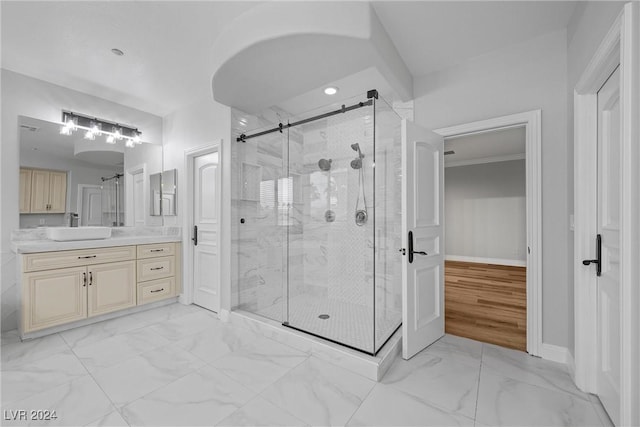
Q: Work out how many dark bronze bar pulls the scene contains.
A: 6